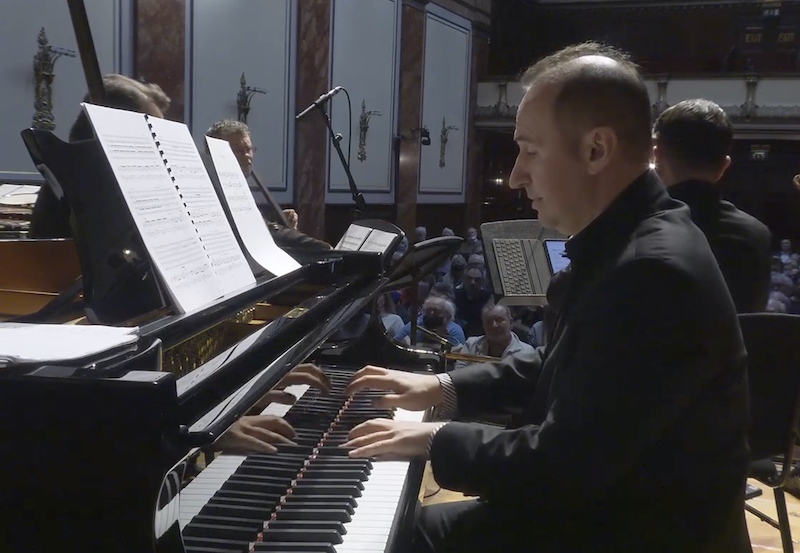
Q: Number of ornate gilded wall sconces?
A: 4